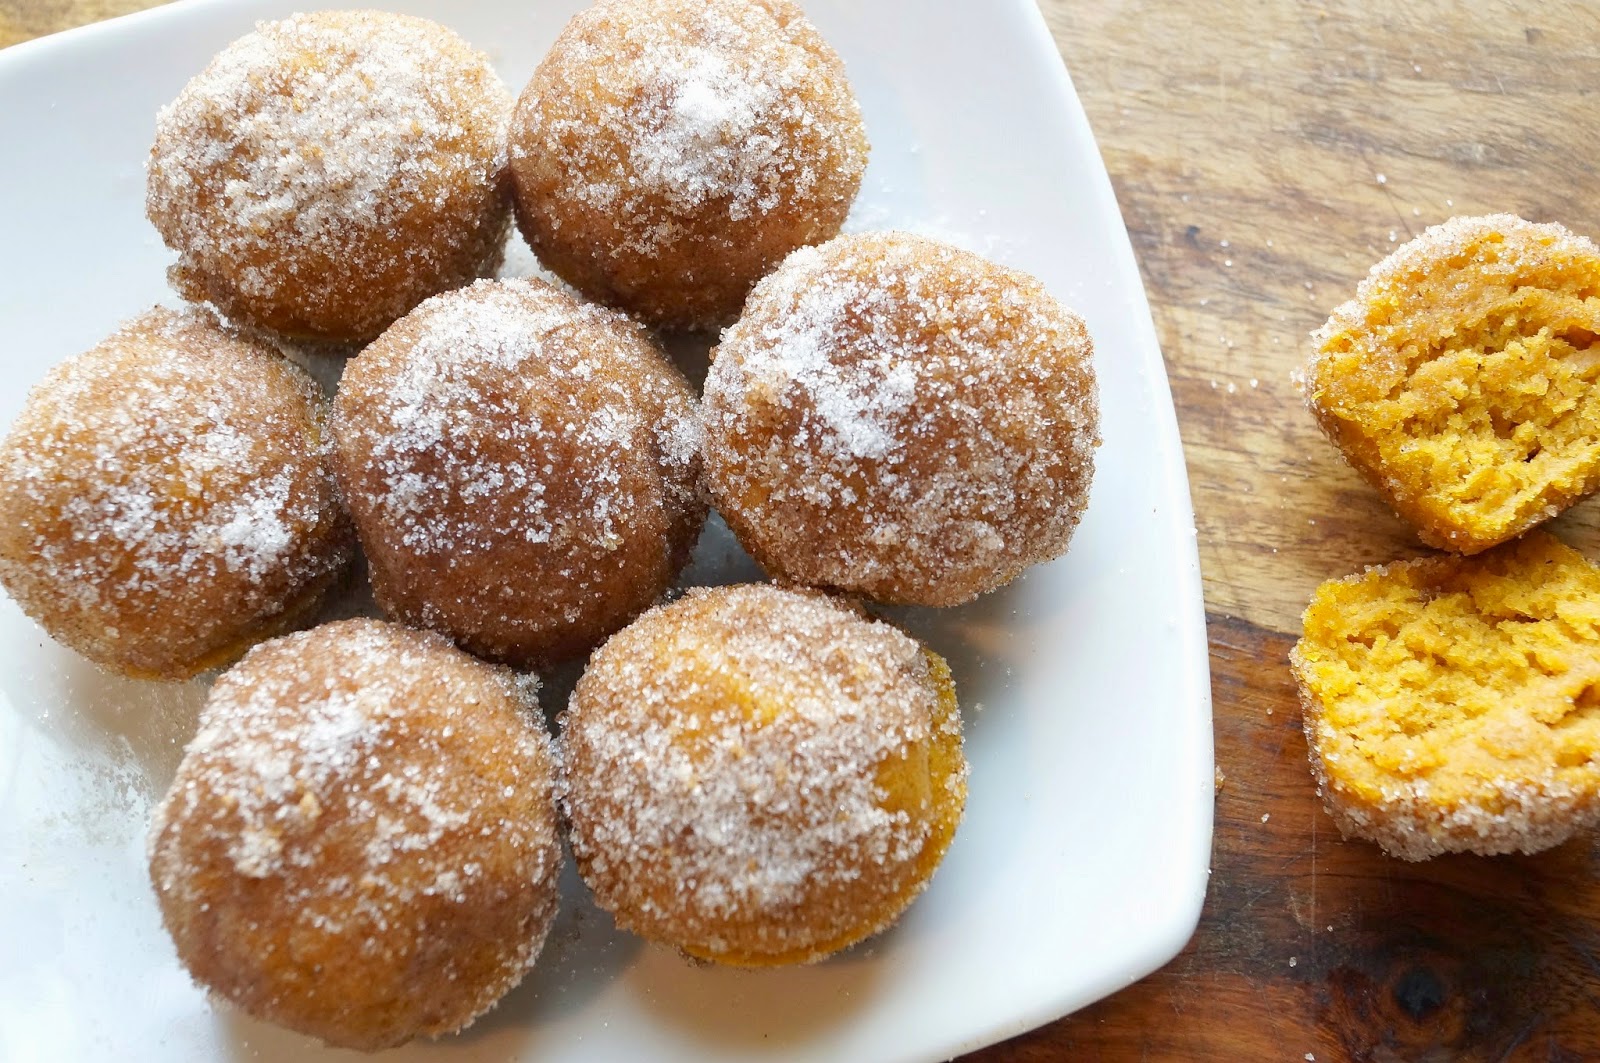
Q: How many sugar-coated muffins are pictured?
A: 8